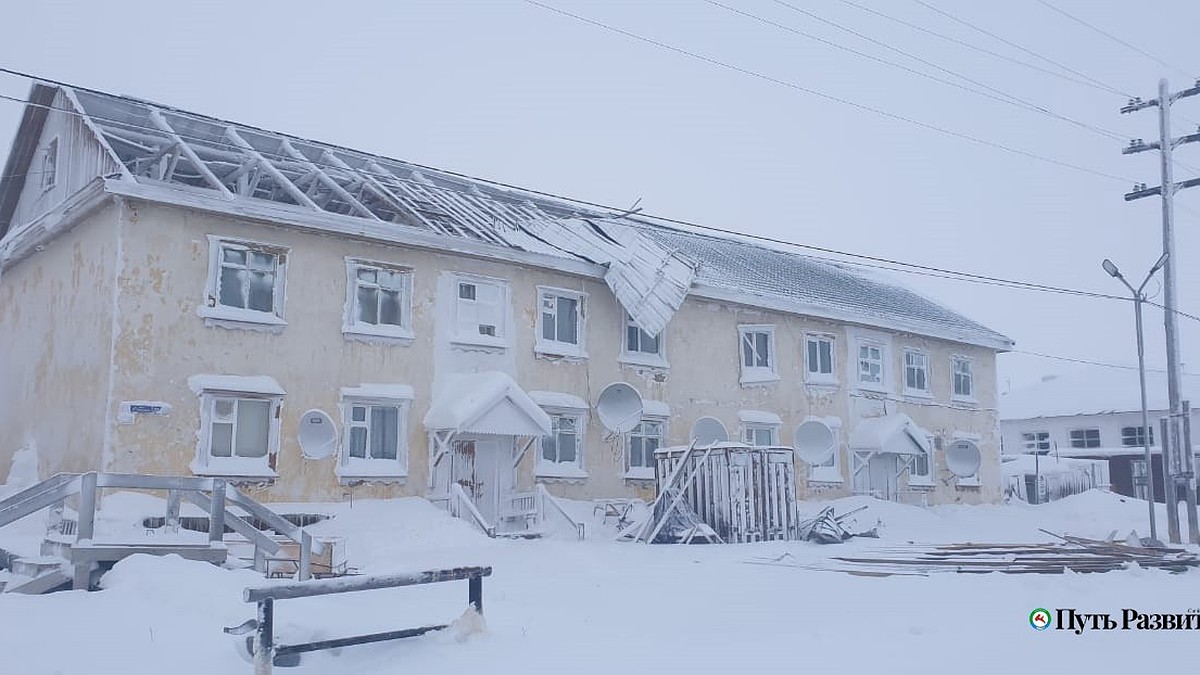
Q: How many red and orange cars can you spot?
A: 0